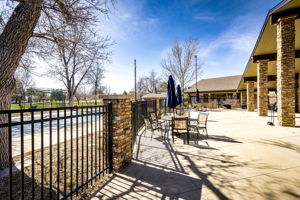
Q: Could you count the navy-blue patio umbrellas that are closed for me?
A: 3